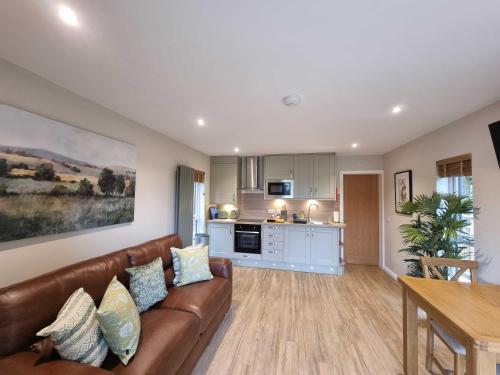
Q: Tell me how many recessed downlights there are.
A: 5